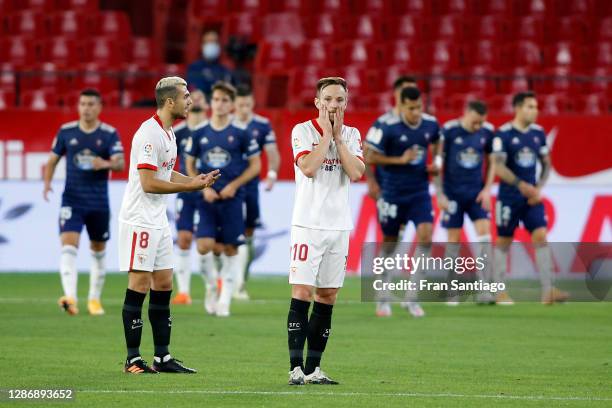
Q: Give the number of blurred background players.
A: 8